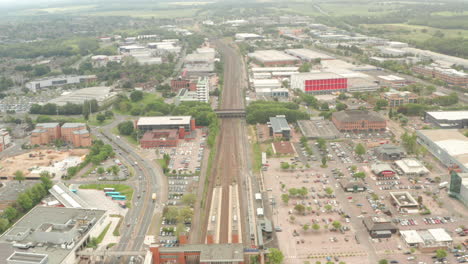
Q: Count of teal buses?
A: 3